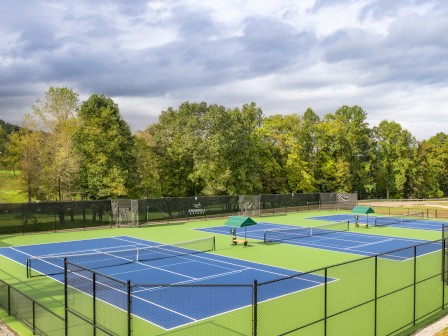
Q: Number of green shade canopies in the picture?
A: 2